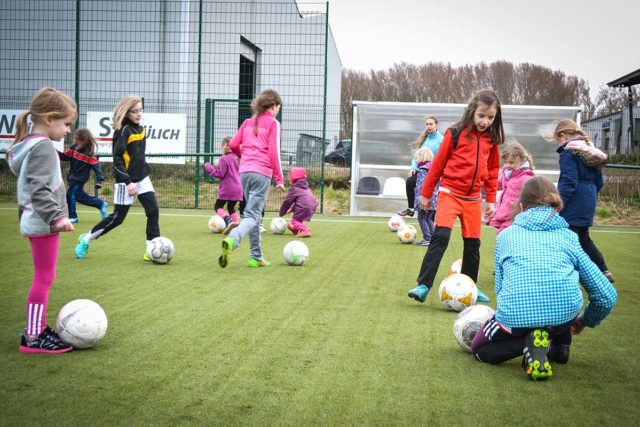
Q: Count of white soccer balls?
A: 10